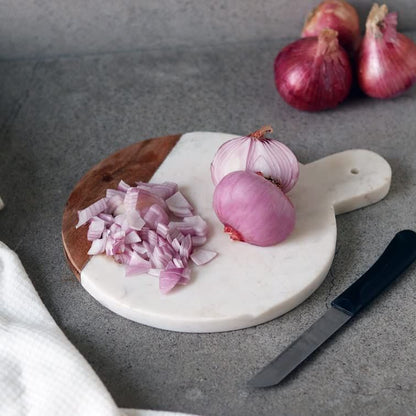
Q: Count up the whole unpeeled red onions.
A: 3